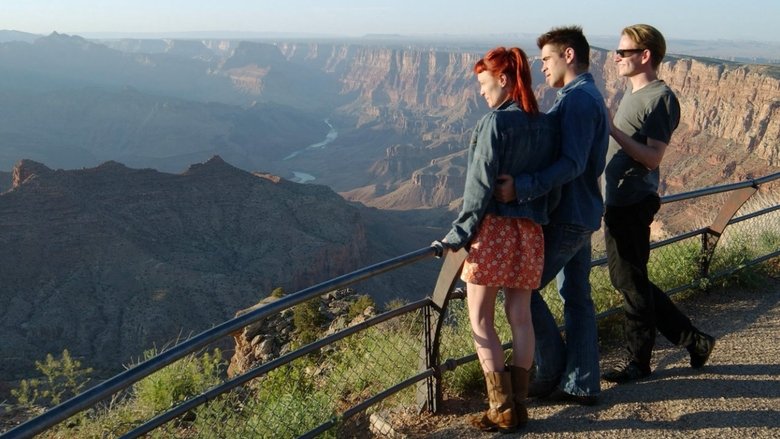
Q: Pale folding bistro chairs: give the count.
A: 0